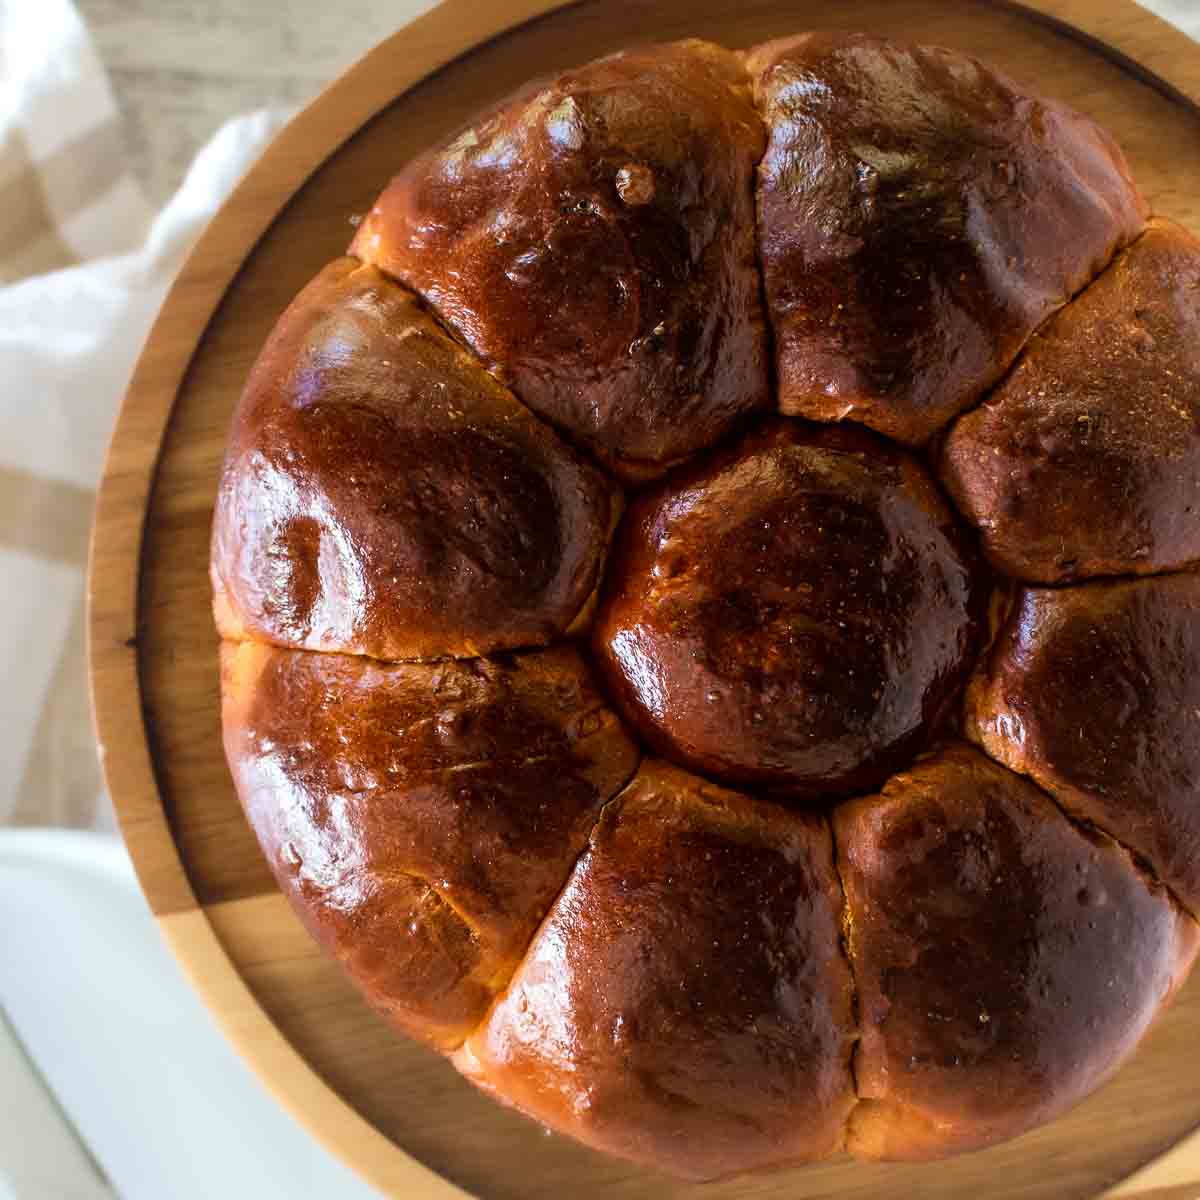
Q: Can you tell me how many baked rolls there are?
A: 9